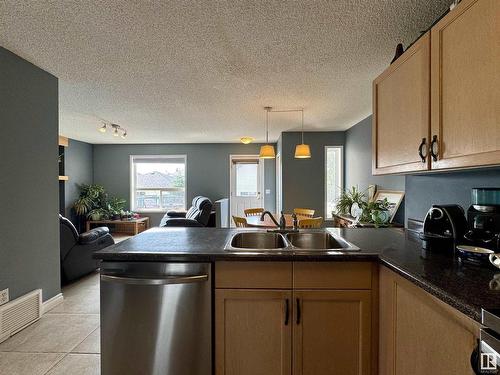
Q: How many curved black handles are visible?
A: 5